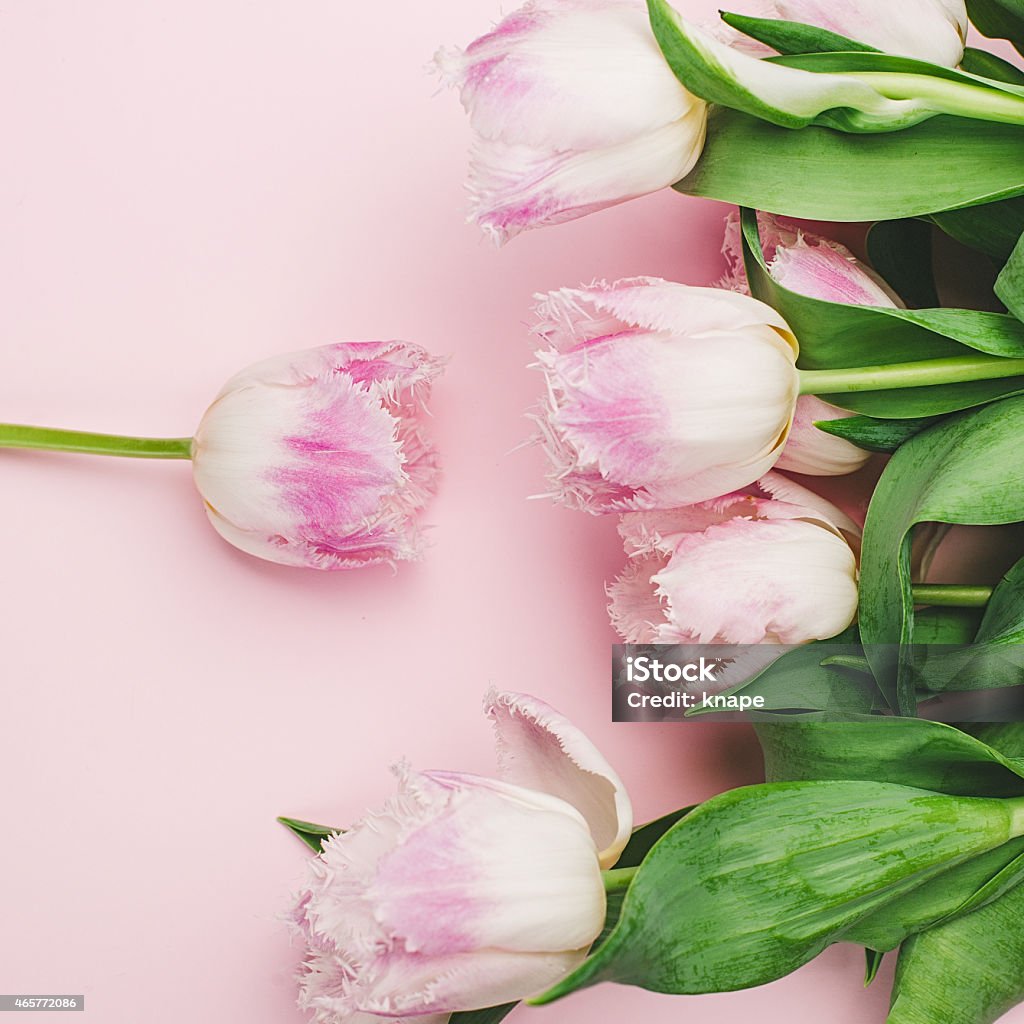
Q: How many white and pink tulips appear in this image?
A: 7